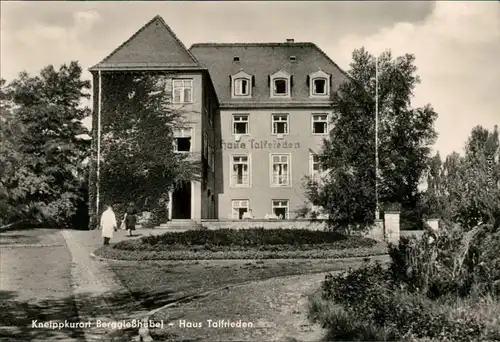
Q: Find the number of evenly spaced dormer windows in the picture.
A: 3